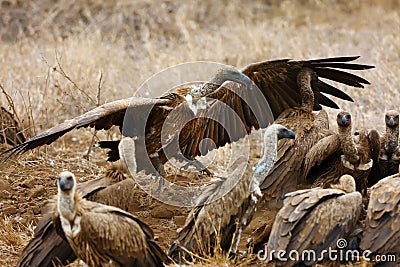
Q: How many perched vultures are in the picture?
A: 8